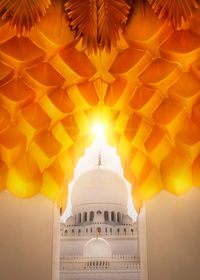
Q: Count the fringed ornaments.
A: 3